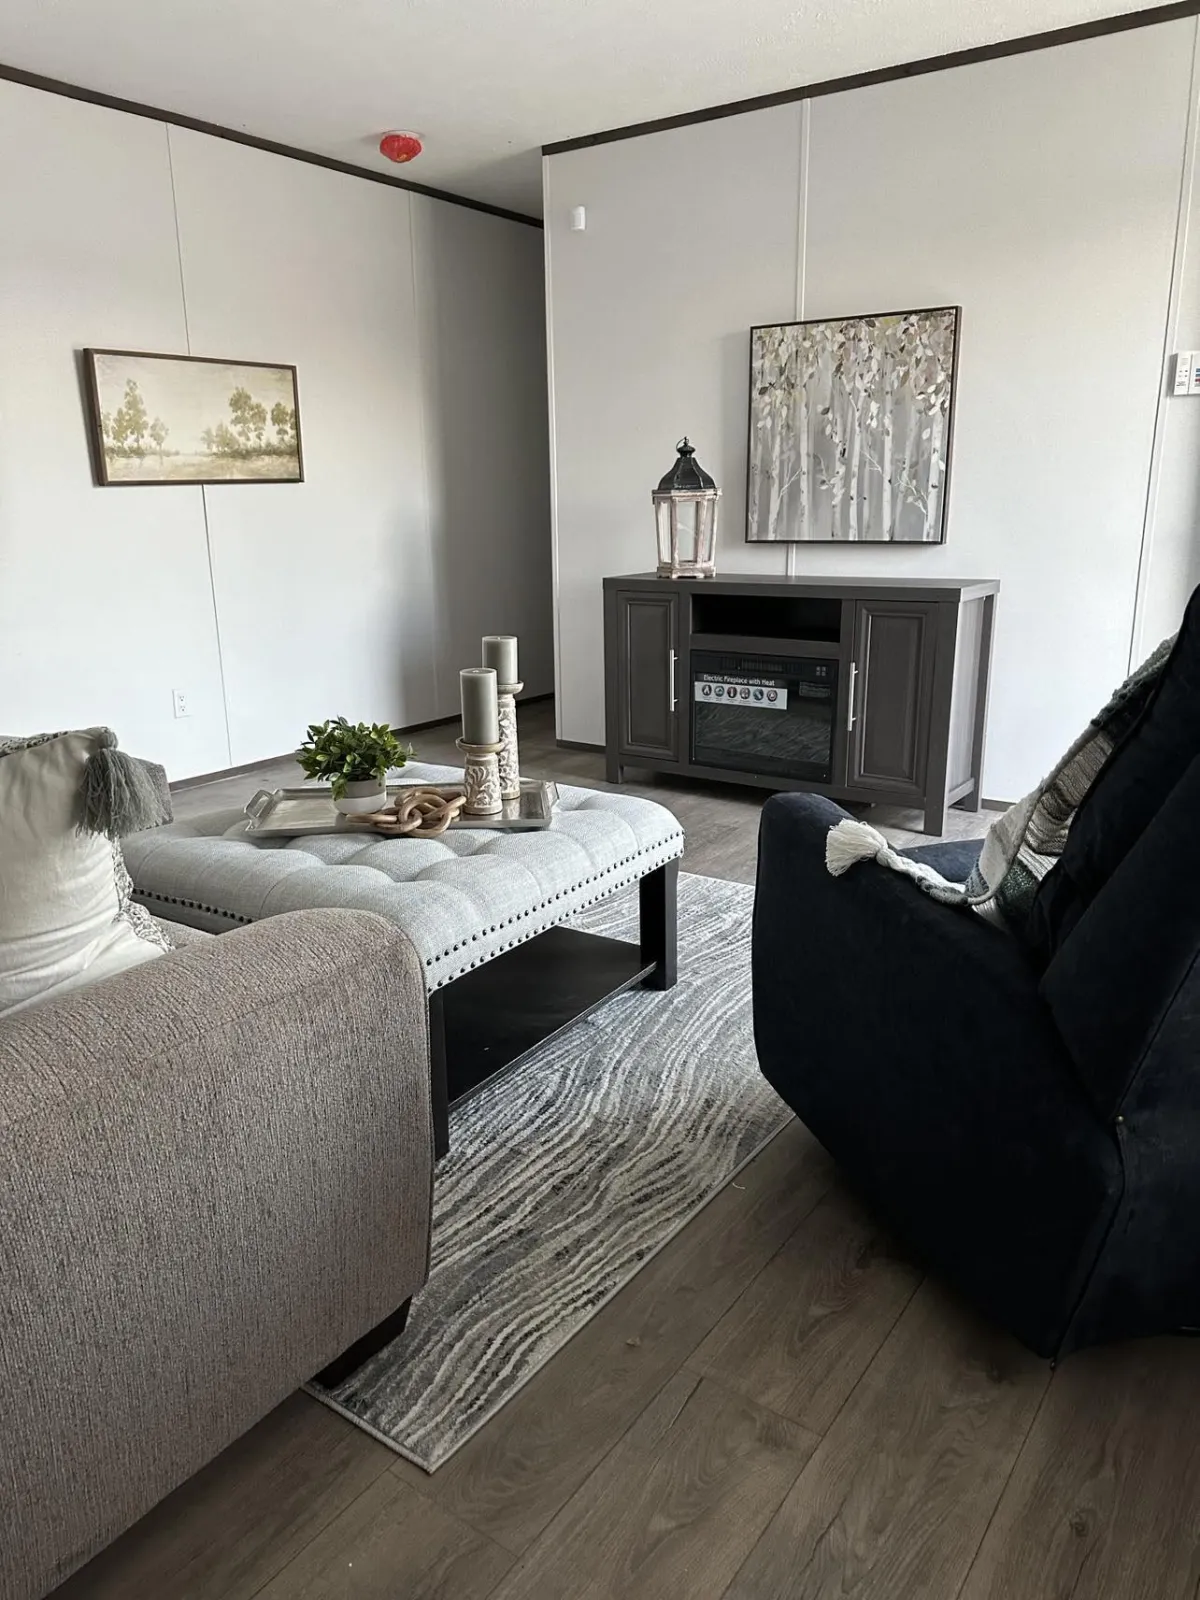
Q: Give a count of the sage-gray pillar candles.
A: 2